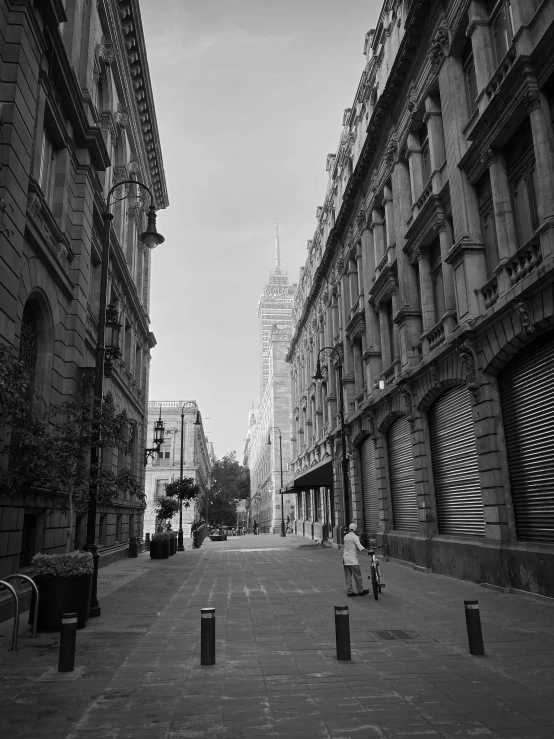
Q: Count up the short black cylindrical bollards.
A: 4